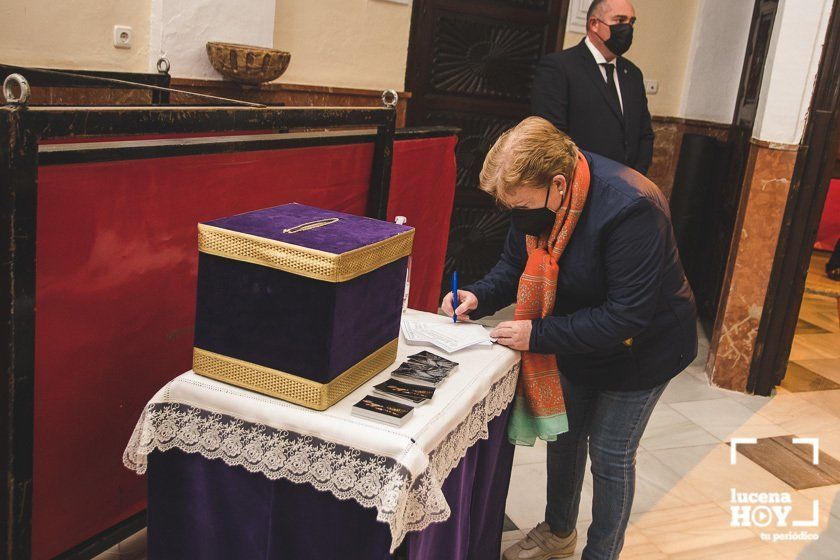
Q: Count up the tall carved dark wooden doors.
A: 1